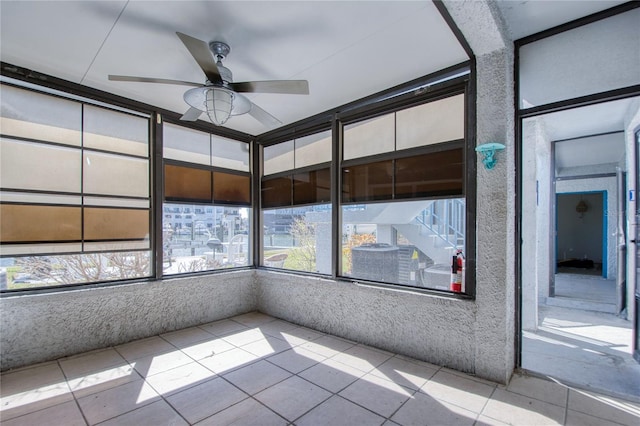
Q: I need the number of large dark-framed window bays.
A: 4